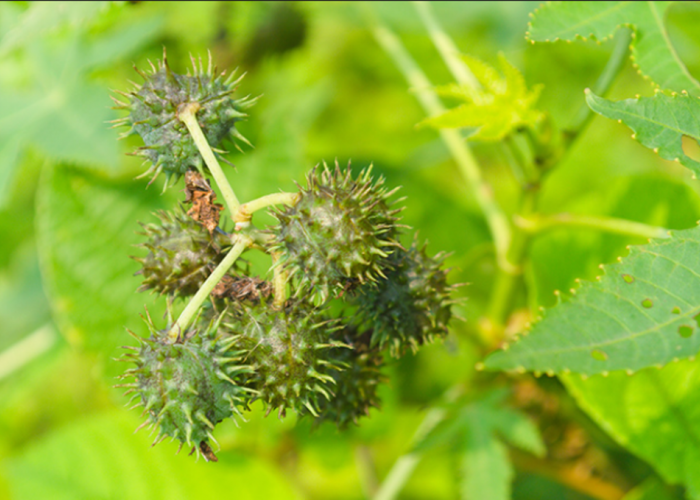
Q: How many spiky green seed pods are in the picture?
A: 7